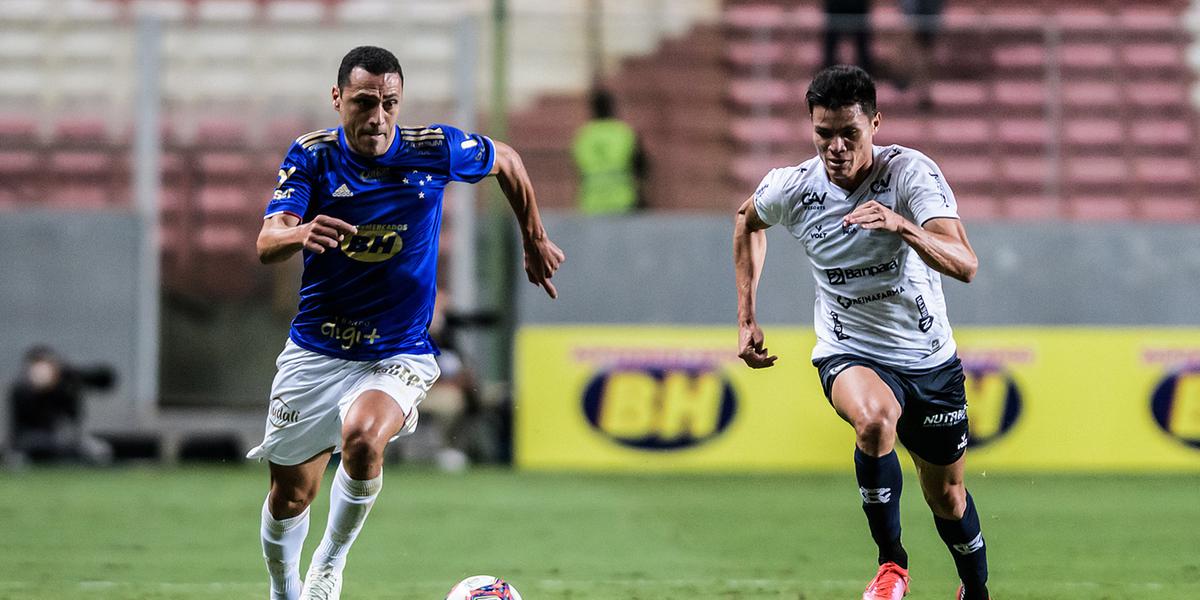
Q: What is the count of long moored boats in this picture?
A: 0